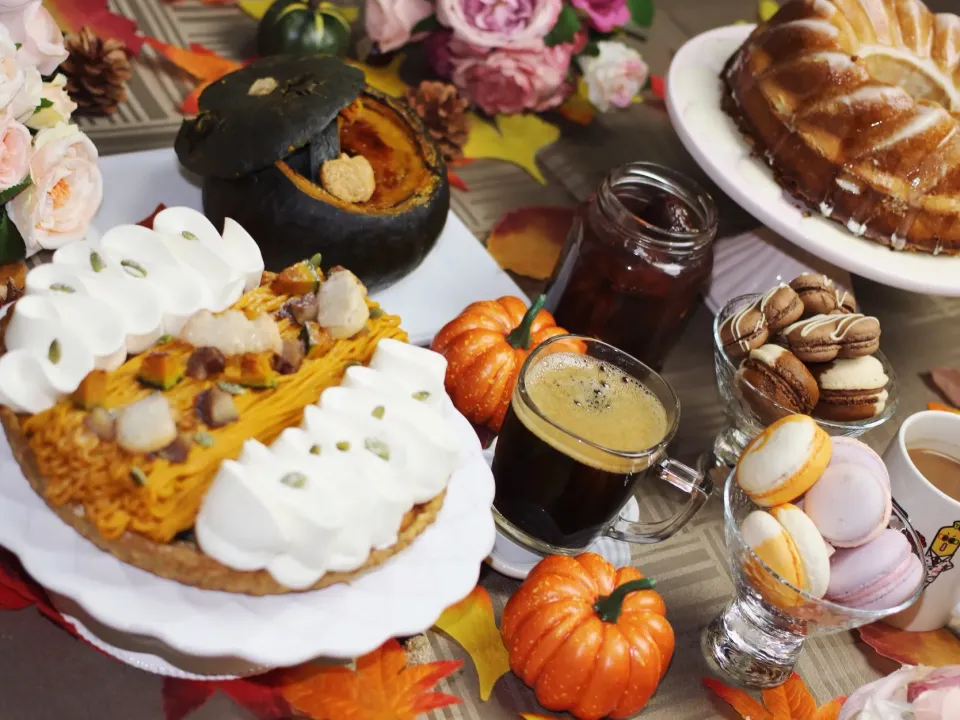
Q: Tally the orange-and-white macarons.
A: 2